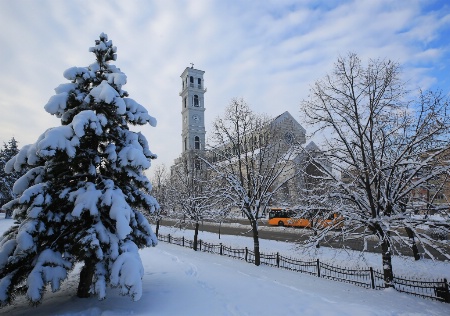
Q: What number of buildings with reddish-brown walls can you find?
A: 1